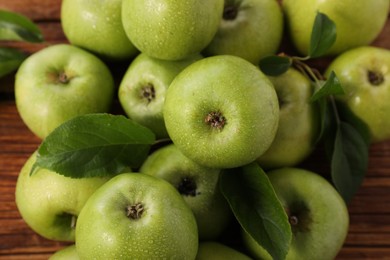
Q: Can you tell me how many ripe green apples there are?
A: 15